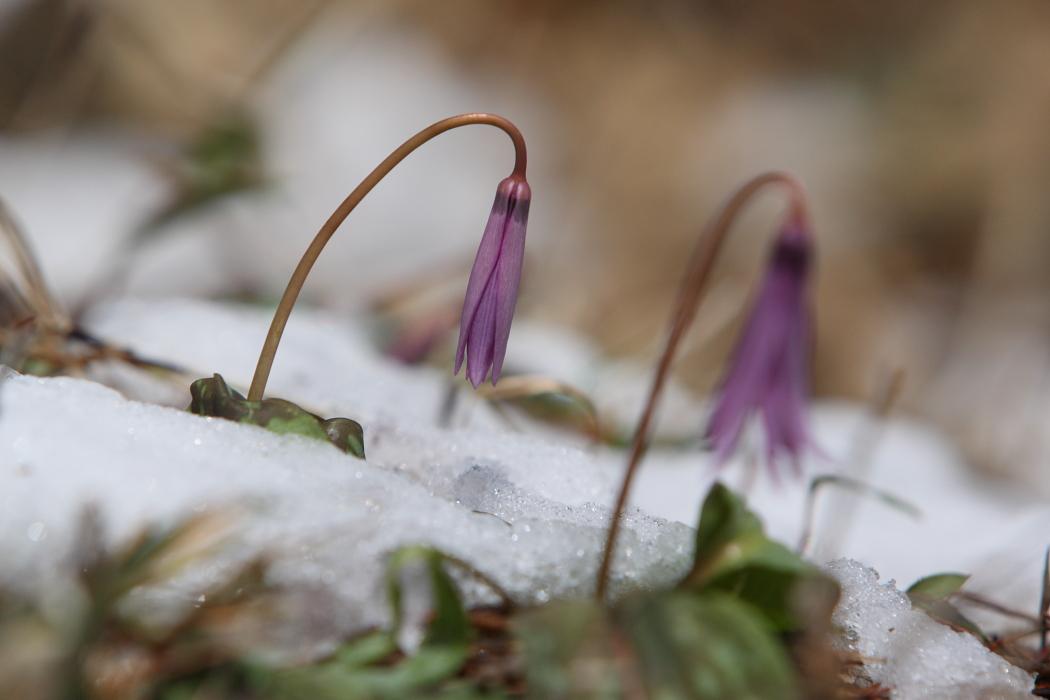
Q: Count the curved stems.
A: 2